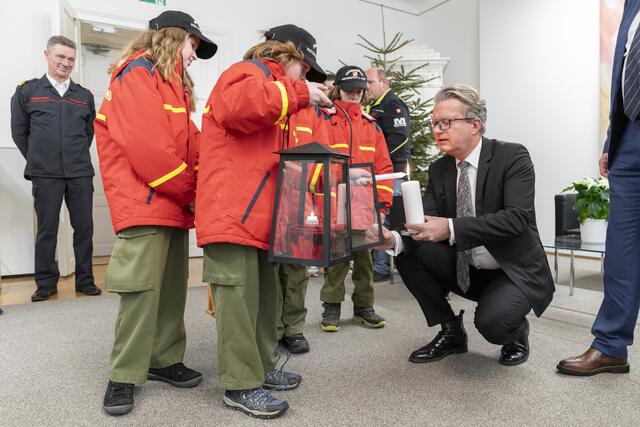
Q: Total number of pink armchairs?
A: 0